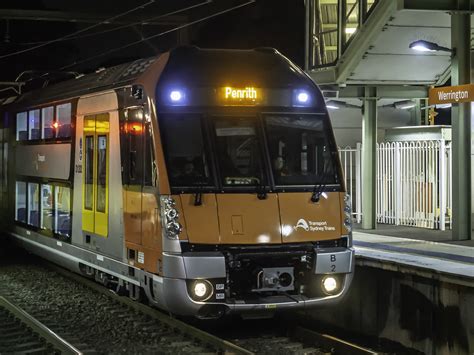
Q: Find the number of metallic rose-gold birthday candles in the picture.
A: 0